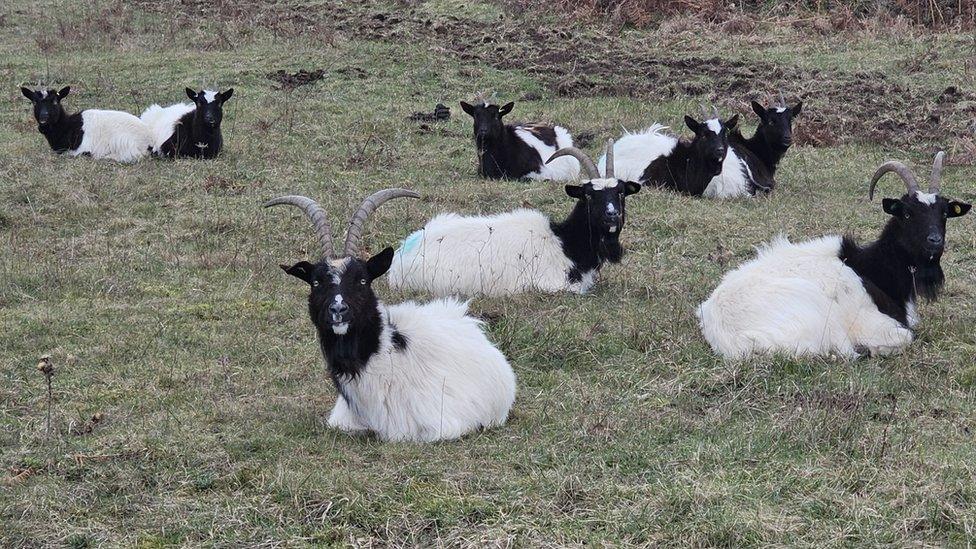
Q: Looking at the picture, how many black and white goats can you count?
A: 8